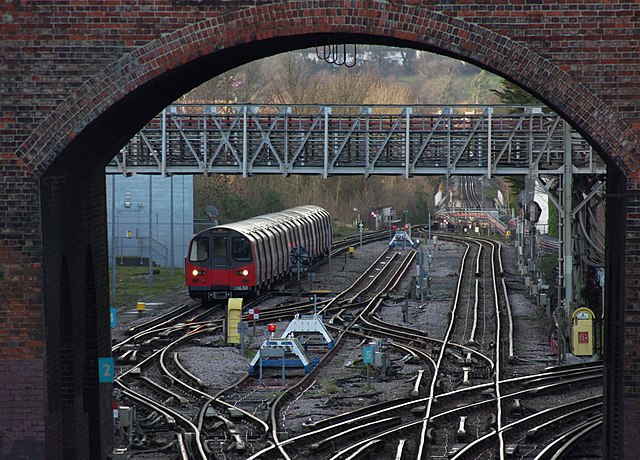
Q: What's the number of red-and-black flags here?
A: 0